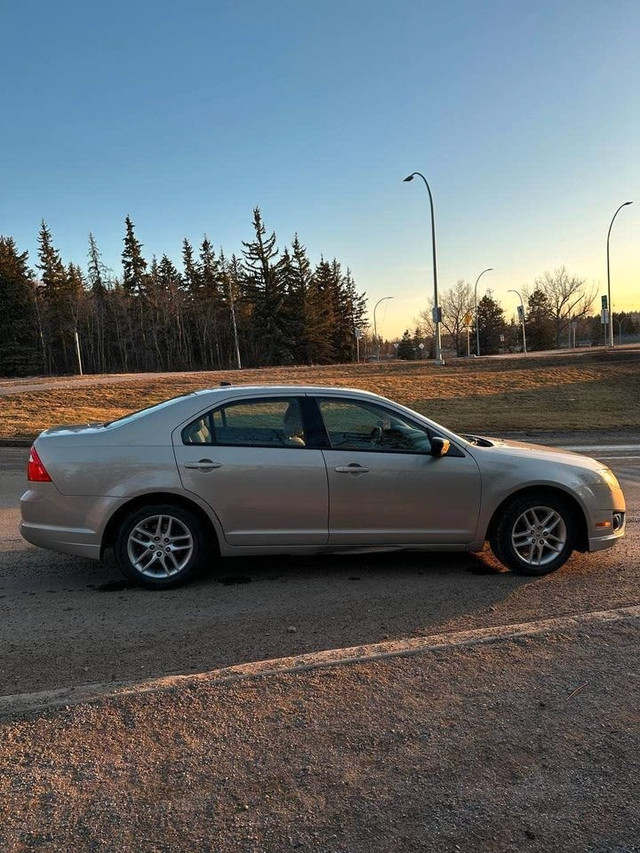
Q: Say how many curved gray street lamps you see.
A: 5